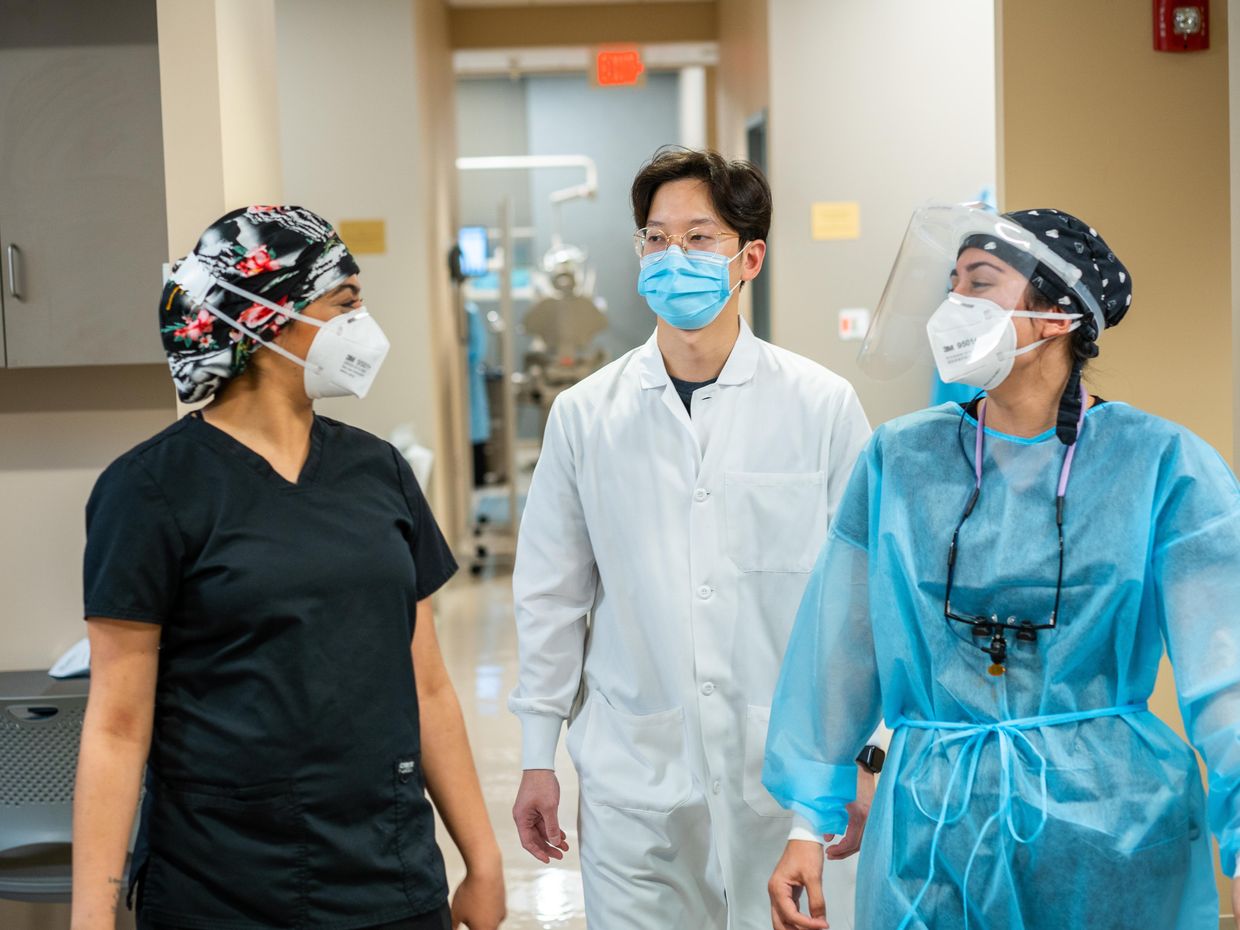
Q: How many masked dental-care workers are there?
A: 3